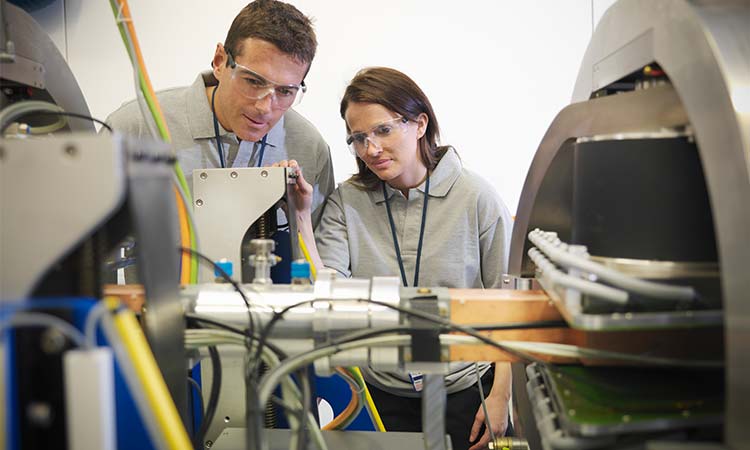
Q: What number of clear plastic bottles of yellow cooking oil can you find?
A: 0